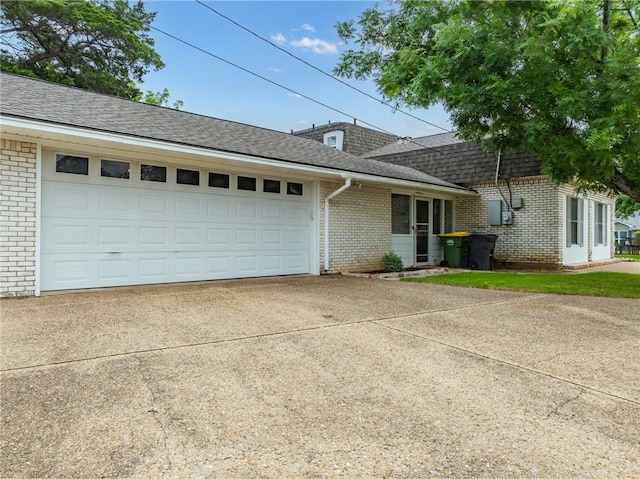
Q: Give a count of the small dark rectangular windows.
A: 8